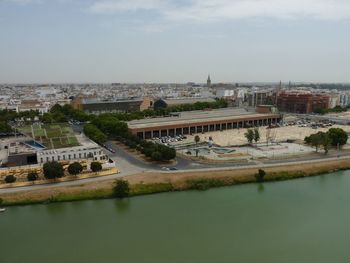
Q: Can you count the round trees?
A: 5